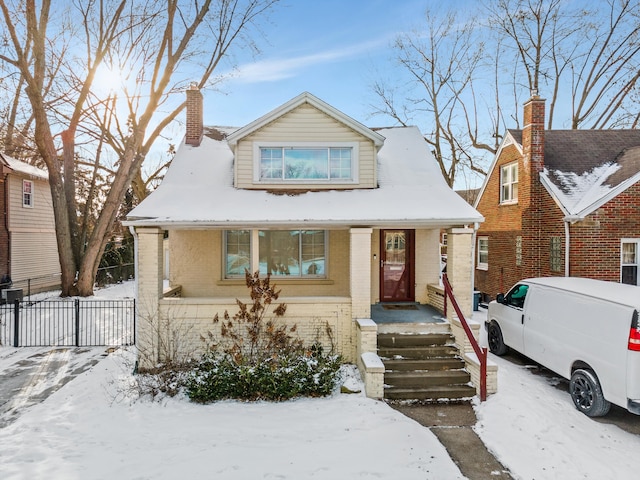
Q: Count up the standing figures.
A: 0